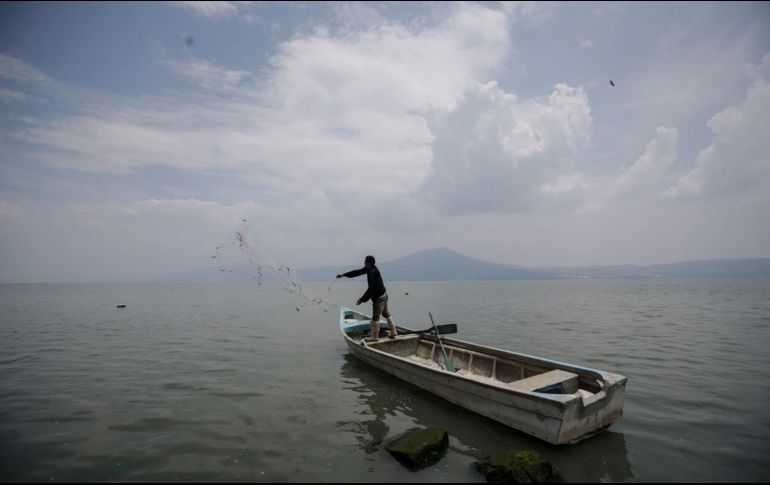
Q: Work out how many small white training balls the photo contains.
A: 0